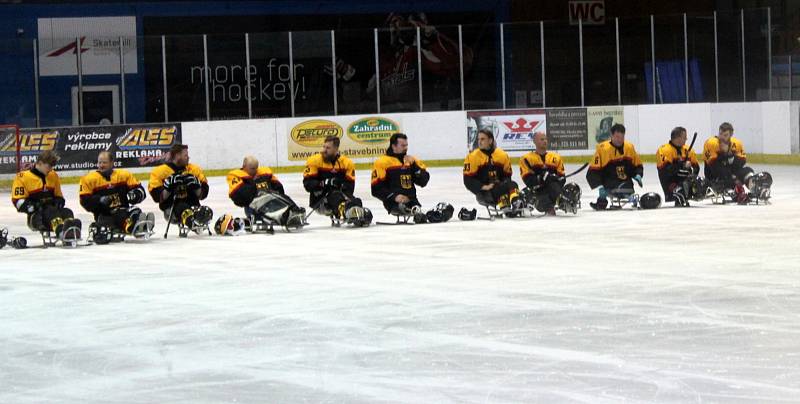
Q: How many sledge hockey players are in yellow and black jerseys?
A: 11